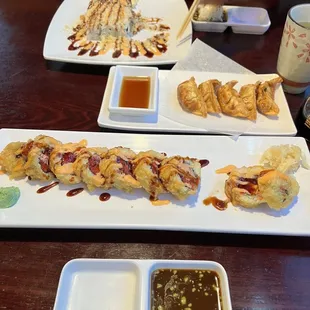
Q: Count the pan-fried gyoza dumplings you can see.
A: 5